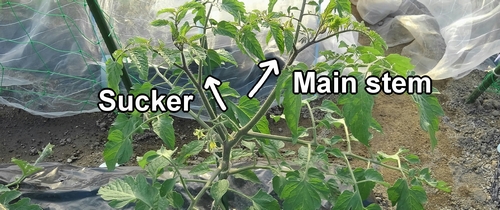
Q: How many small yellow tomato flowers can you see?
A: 2